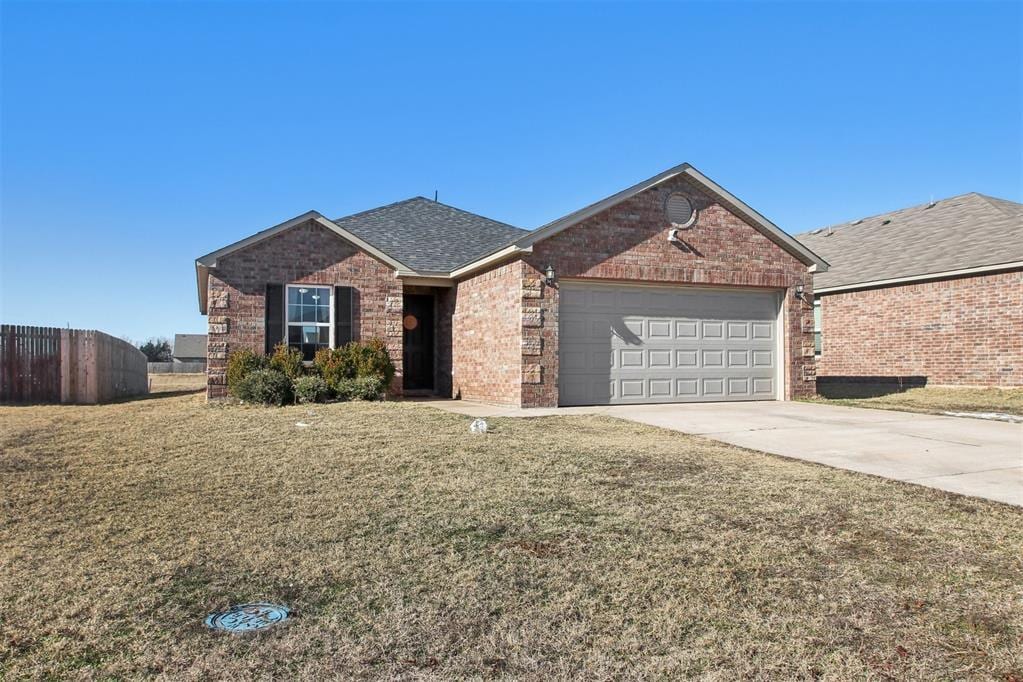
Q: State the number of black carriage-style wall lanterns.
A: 2